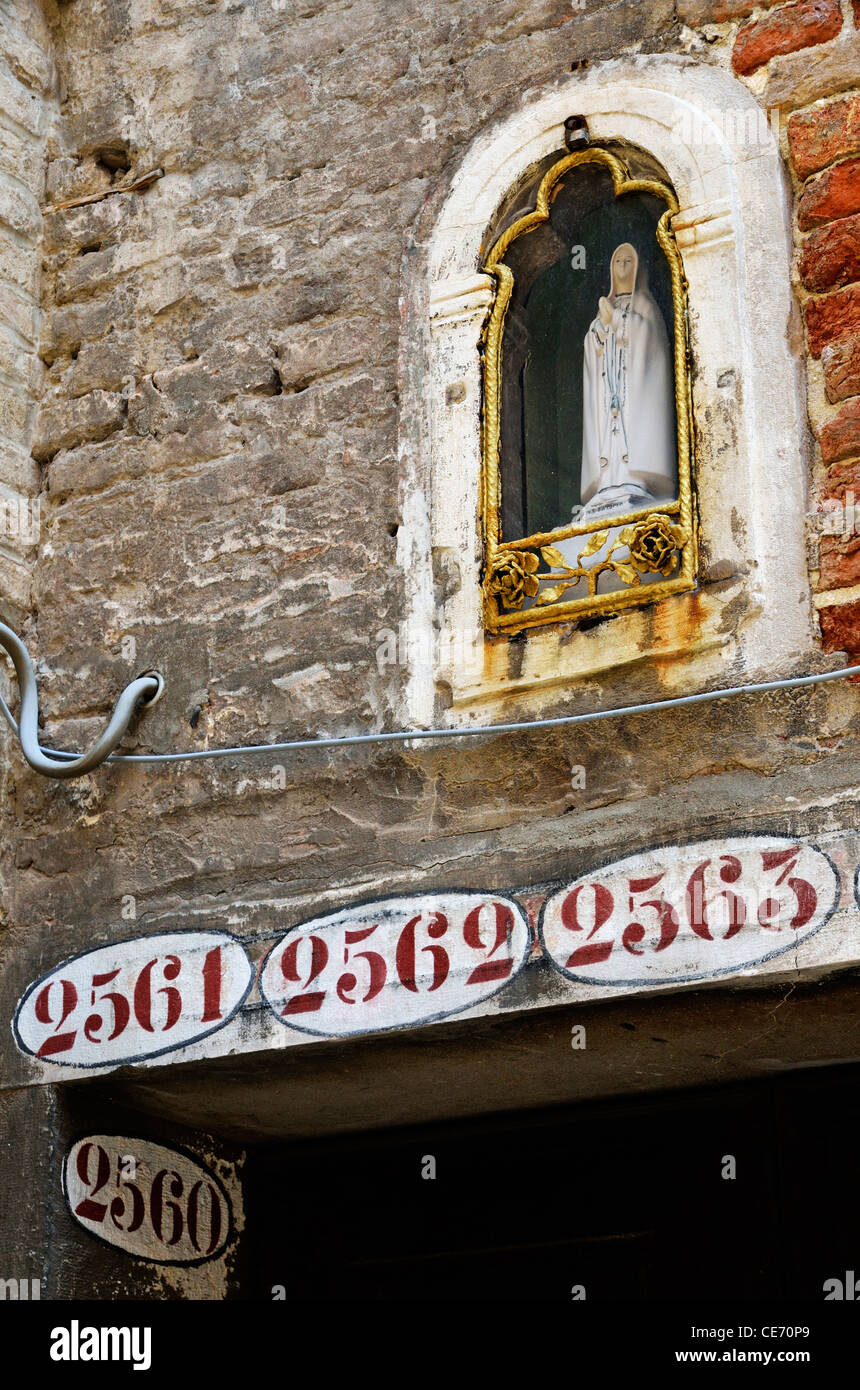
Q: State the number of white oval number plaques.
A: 4